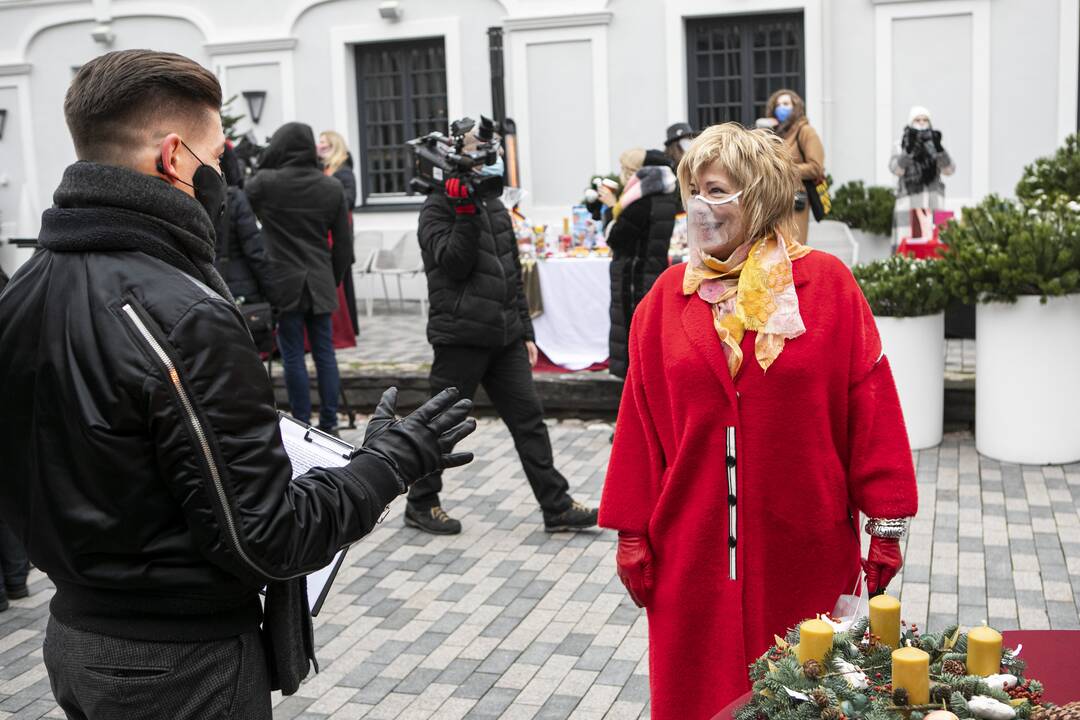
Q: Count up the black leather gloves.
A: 1